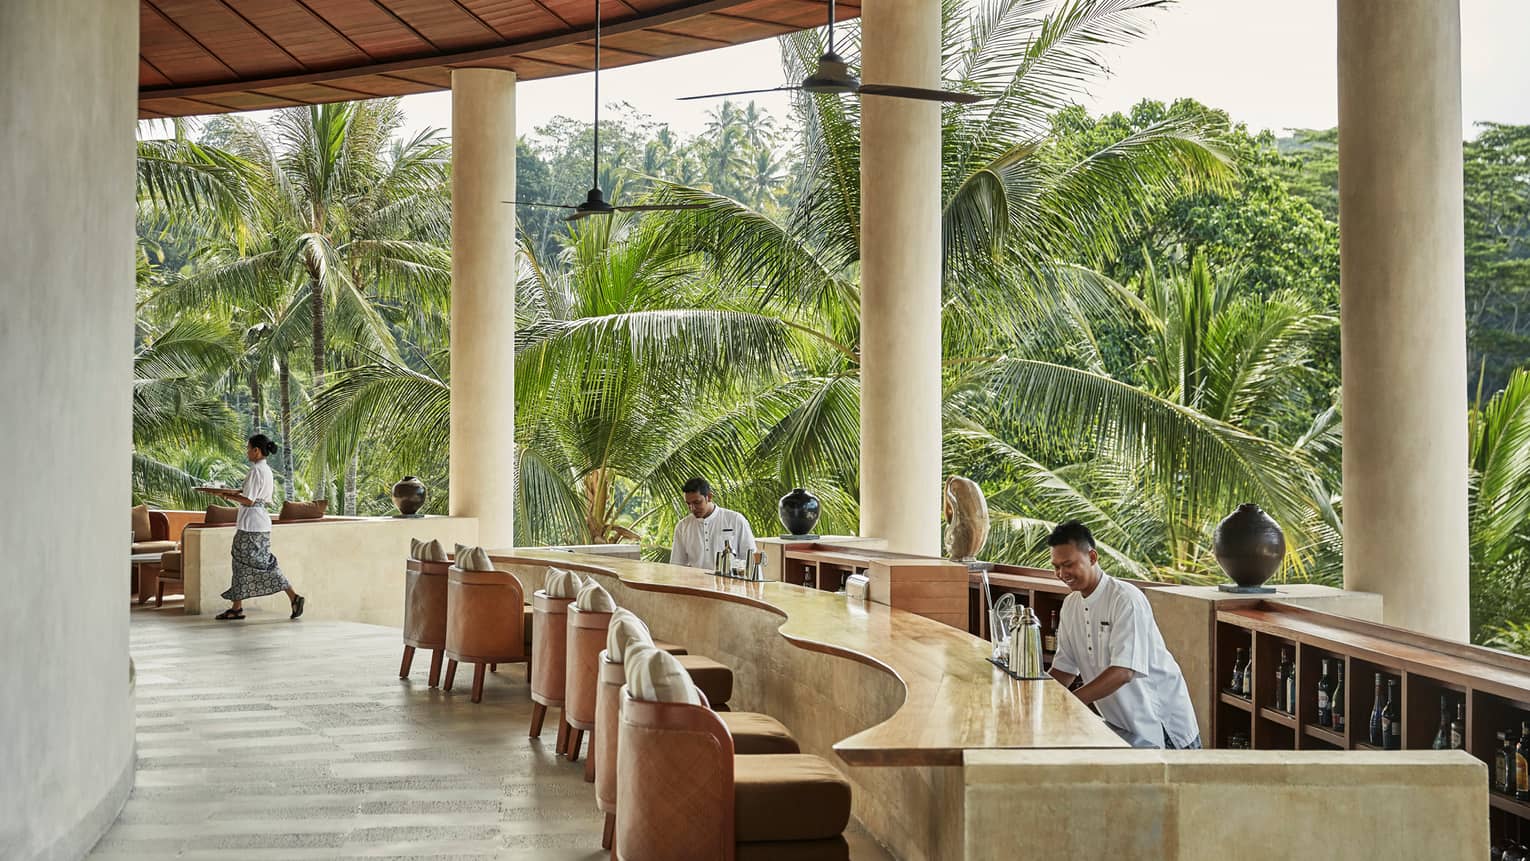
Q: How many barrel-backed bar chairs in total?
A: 6